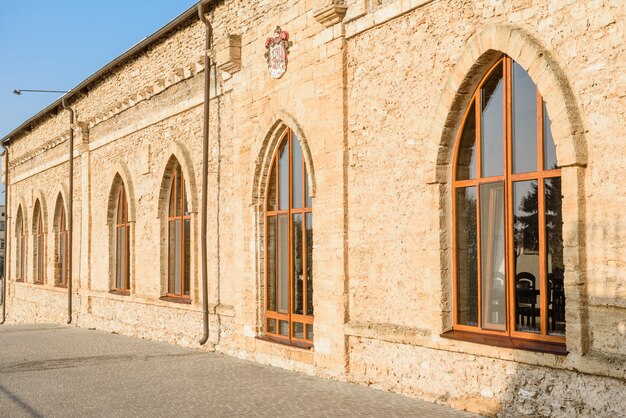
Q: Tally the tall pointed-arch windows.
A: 7